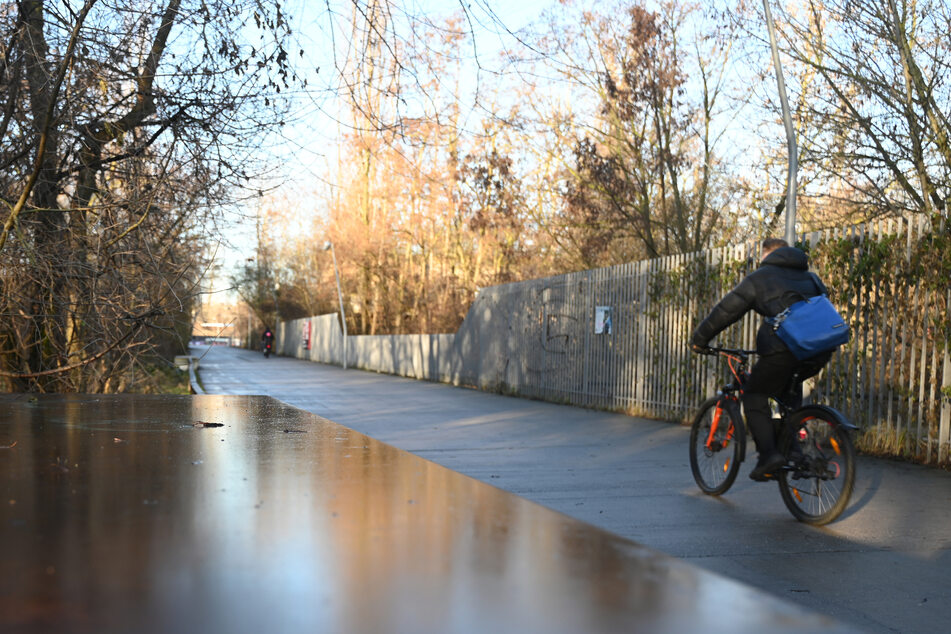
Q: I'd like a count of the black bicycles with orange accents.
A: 1